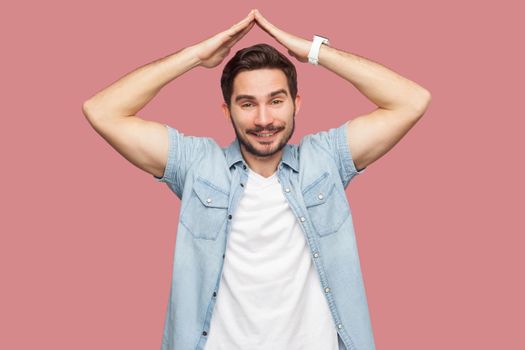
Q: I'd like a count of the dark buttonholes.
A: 6